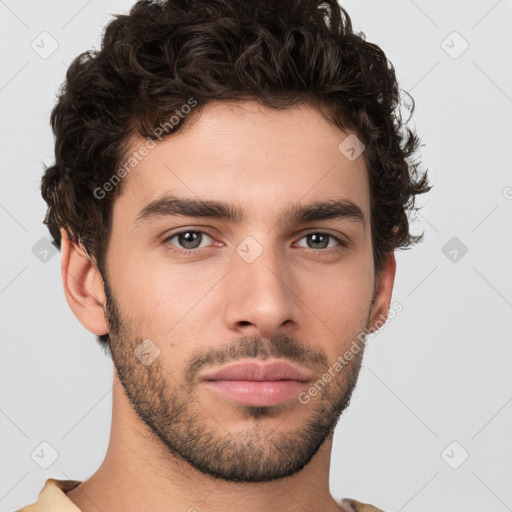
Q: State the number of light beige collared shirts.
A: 1